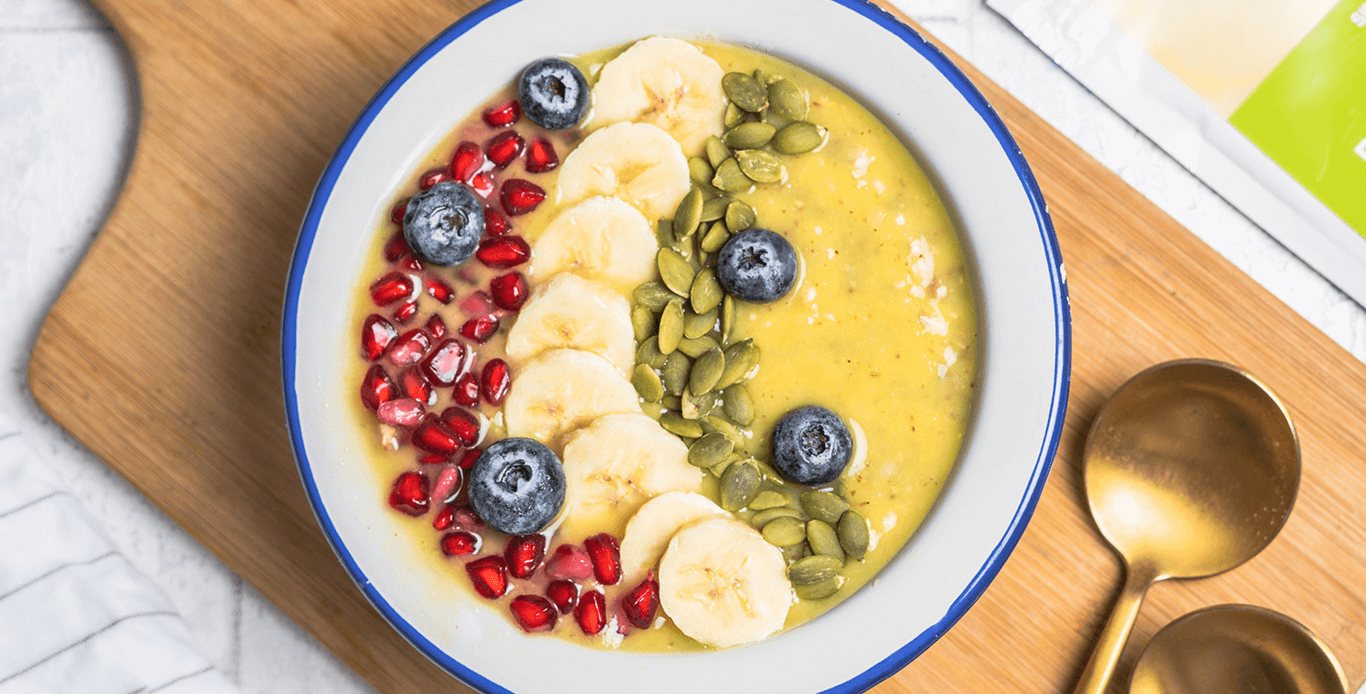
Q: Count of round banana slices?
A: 8